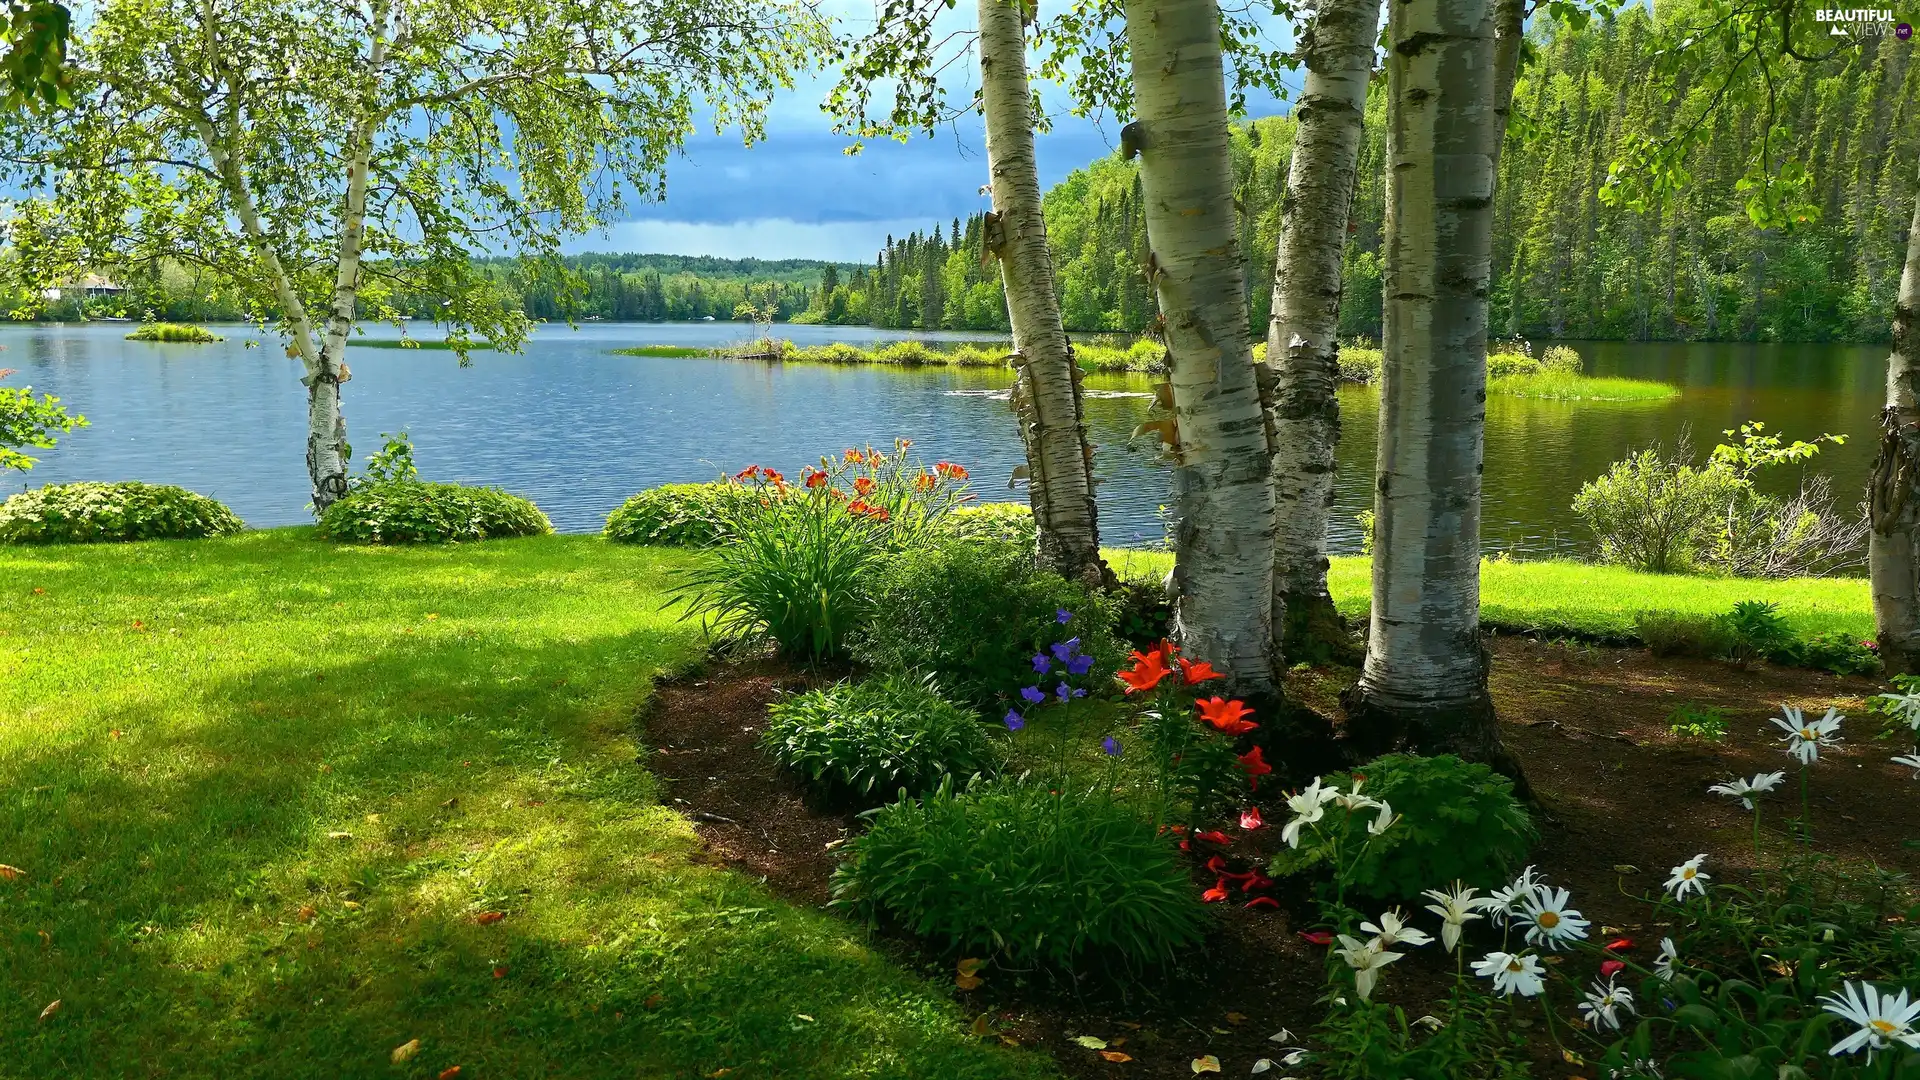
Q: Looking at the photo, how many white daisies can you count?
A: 11